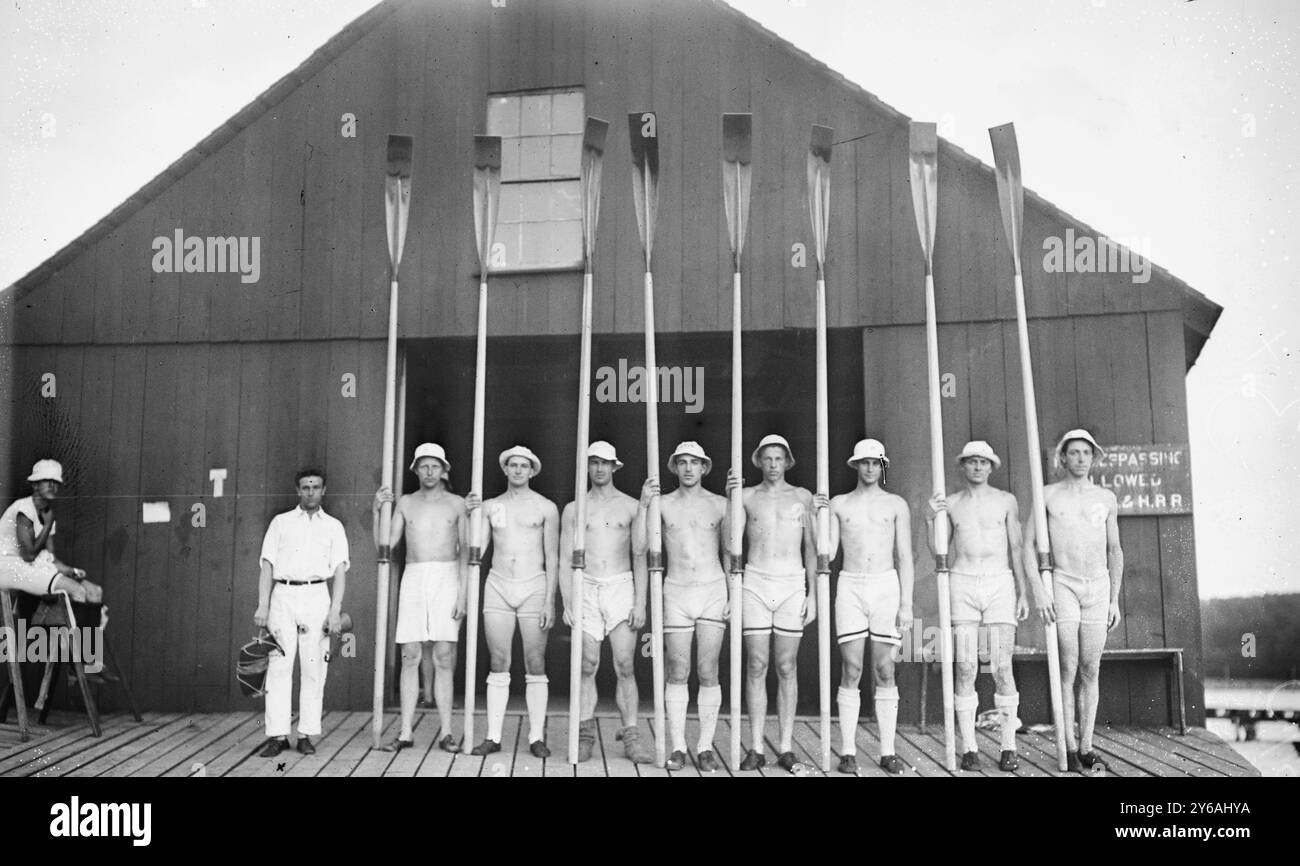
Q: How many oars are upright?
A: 8